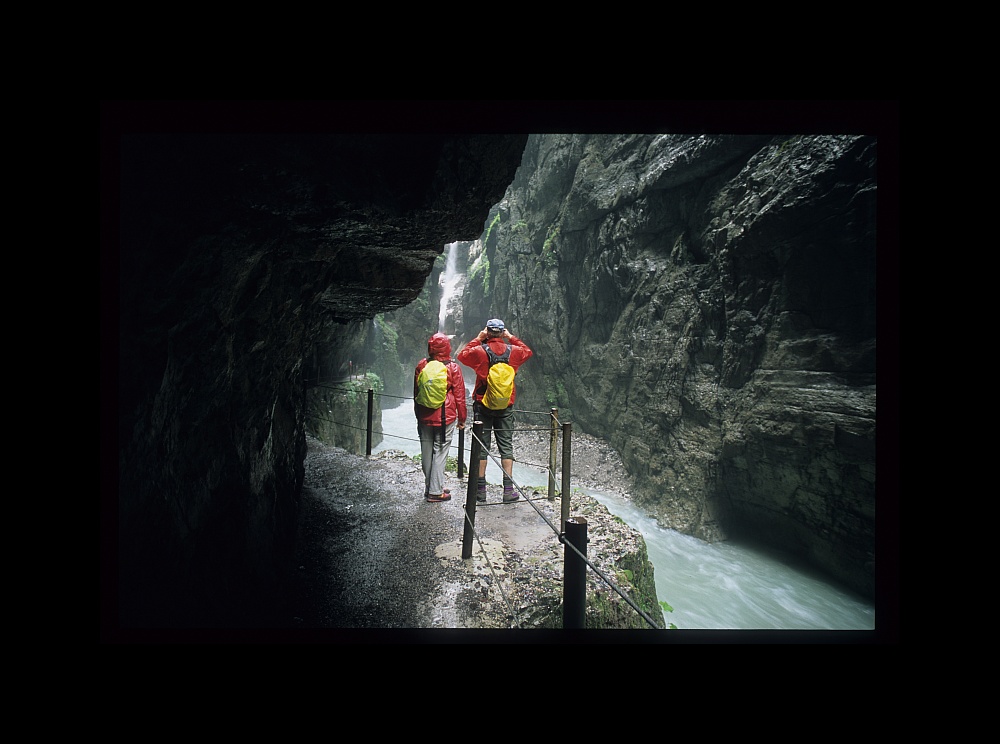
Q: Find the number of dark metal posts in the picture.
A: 6